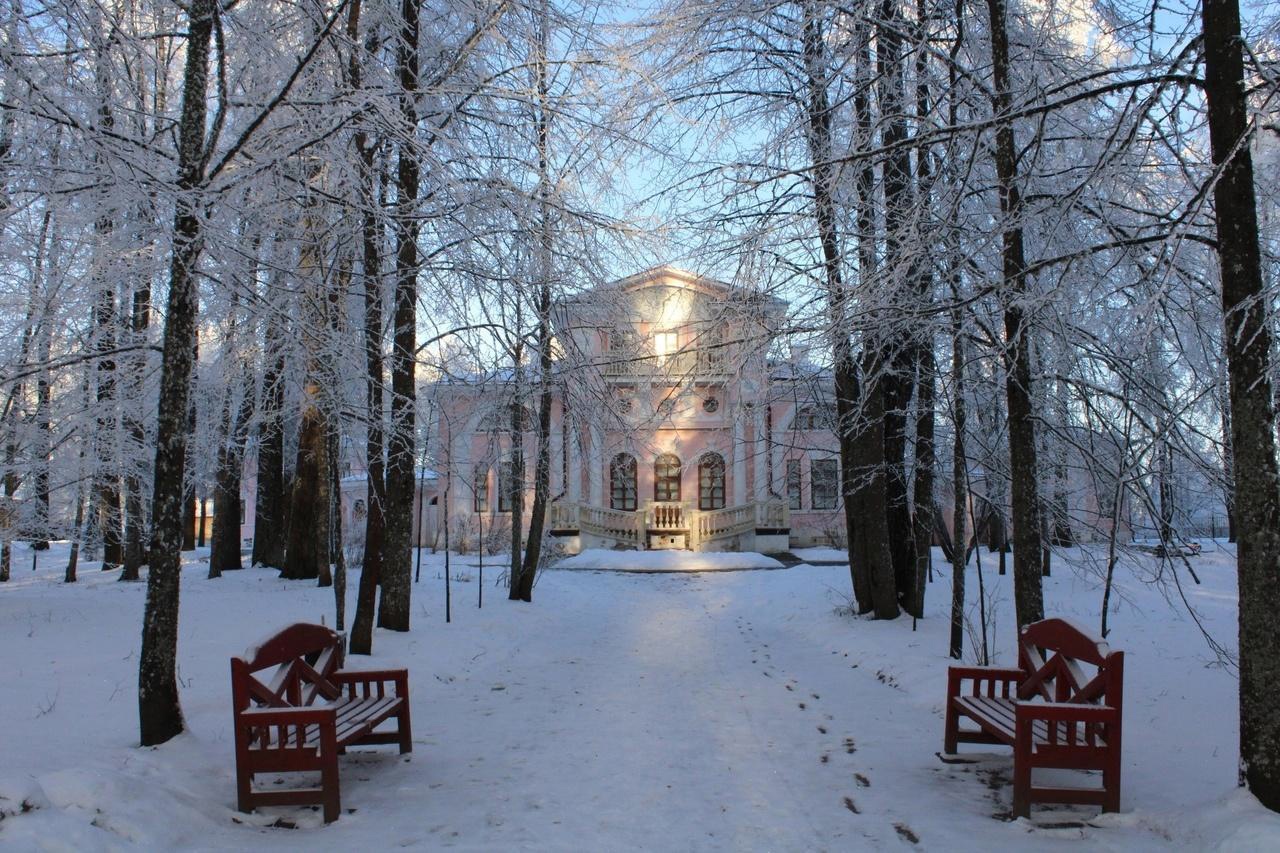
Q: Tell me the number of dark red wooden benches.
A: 2